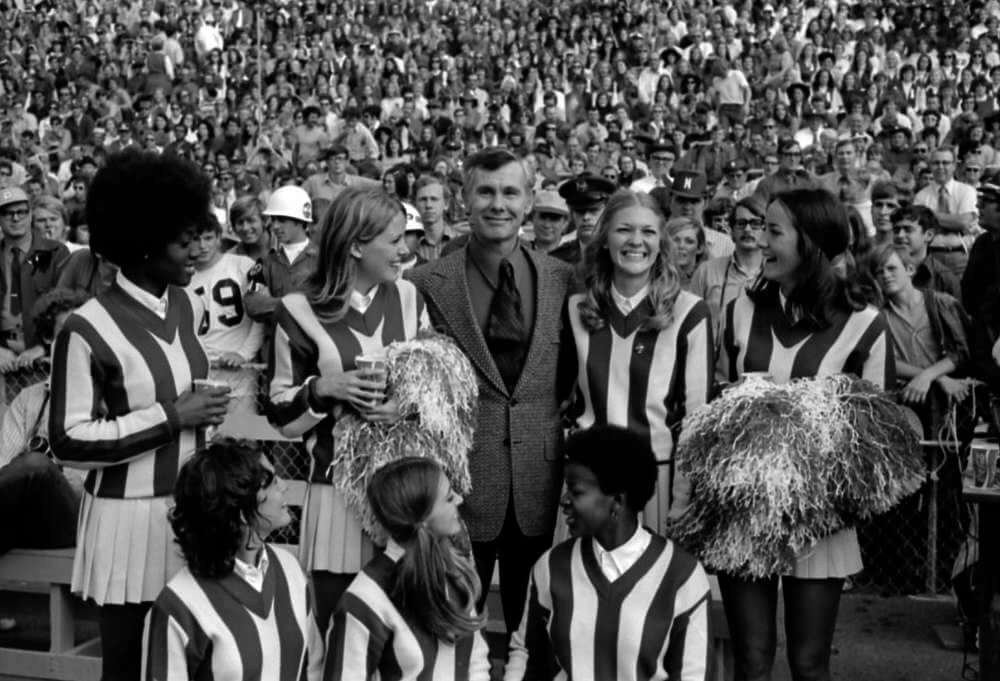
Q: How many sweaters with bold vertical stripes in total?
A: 7